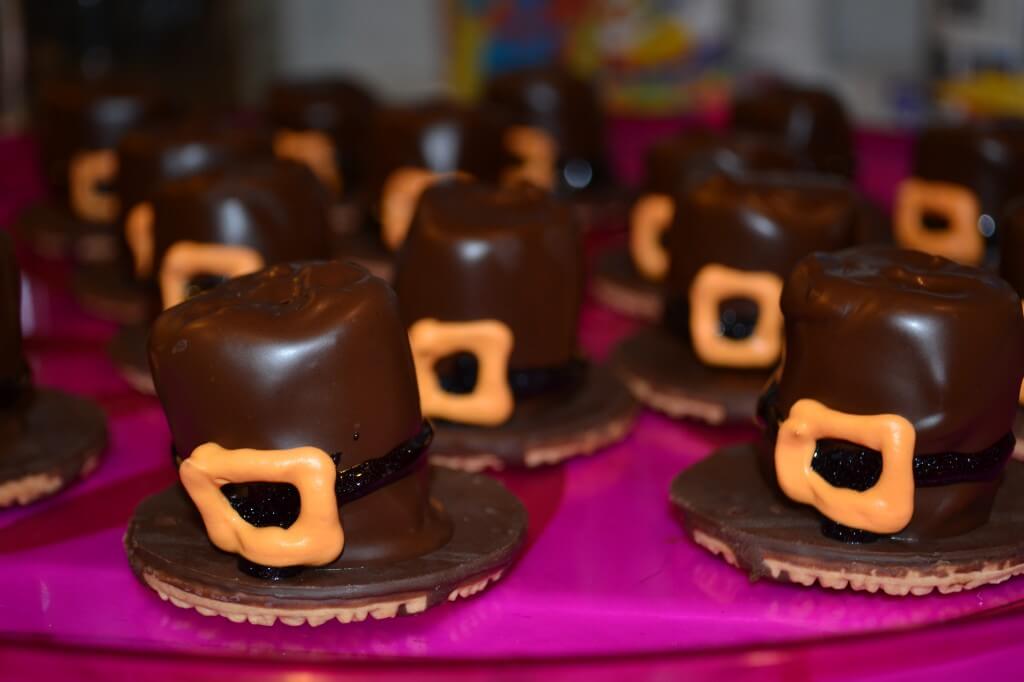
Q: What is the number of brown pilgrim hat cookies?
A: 15